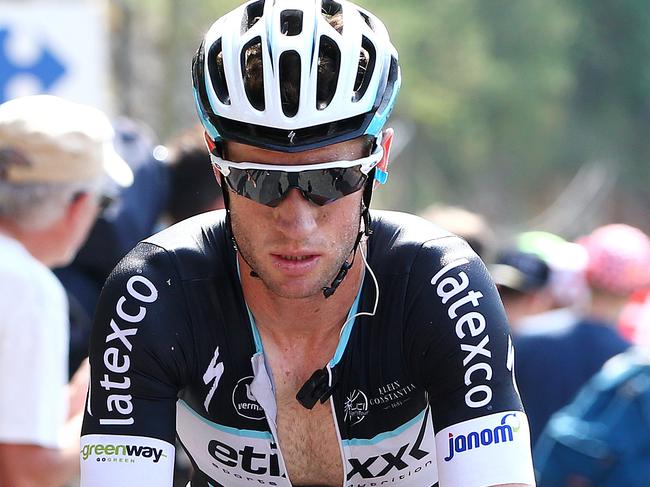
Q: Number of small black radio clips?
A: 1